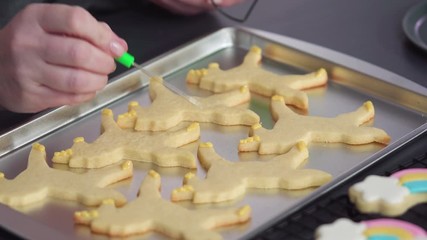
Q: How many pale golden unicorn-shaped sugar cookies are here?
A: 7